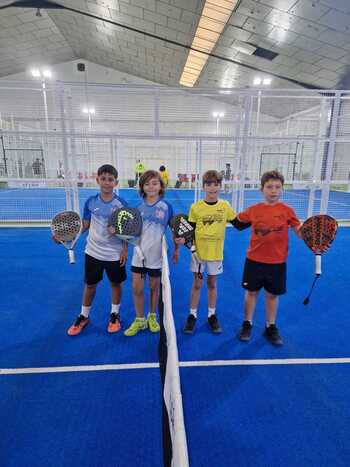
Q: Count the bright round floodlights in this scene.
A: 8